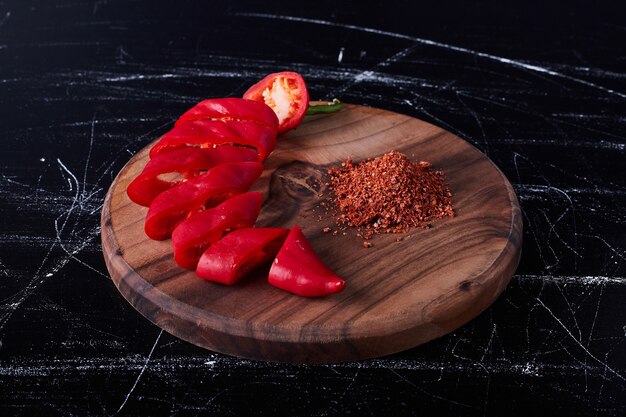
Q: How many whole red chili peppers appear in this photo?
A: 0